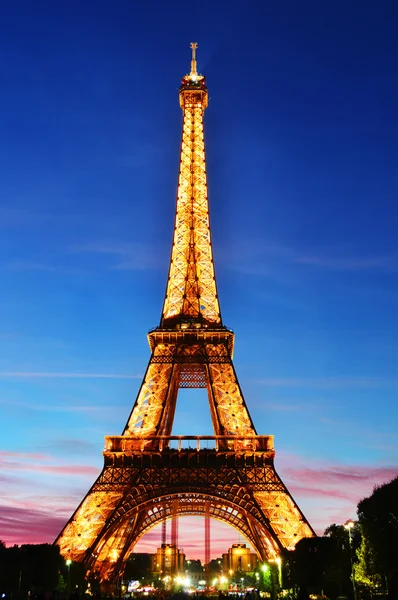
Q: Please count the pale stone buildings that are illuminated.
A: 2